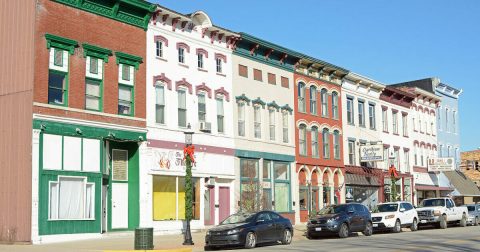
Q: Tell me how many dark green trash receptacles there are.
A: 1